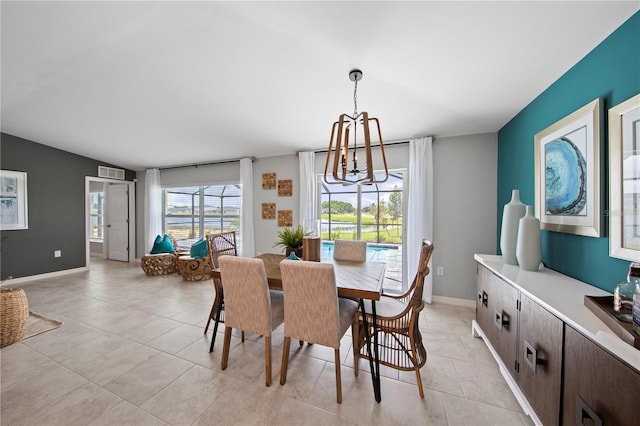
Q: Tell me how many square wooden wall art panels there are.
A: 4